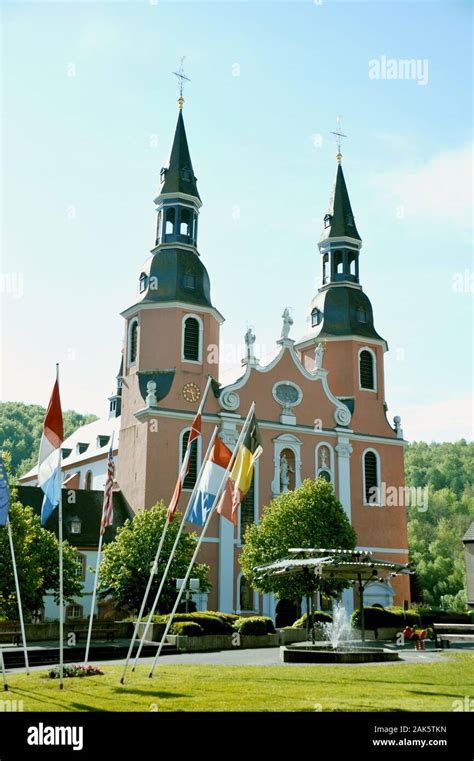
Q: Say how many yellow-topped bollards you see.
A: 0